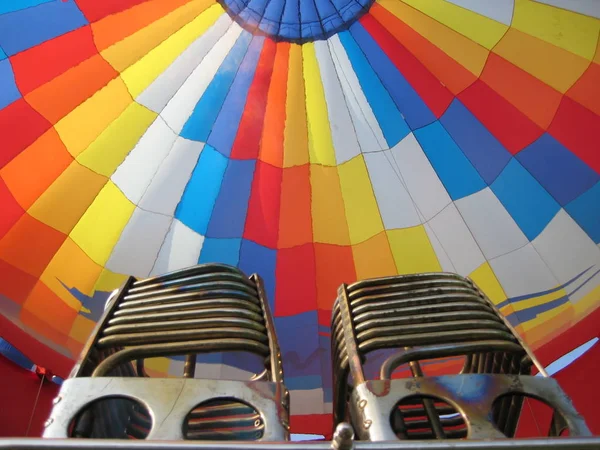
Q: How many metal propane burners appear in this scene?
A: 2